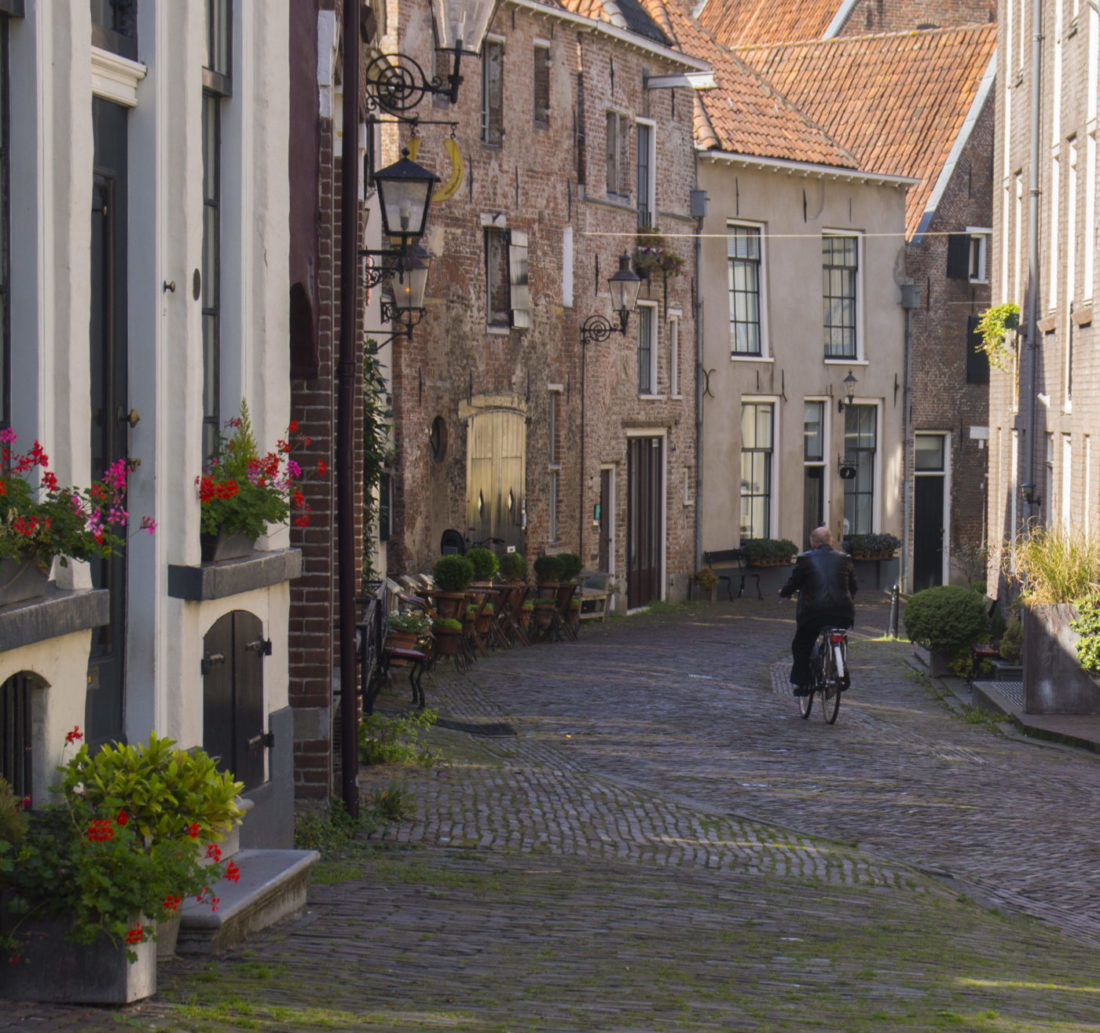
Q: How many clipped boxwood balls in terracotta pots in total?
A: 5